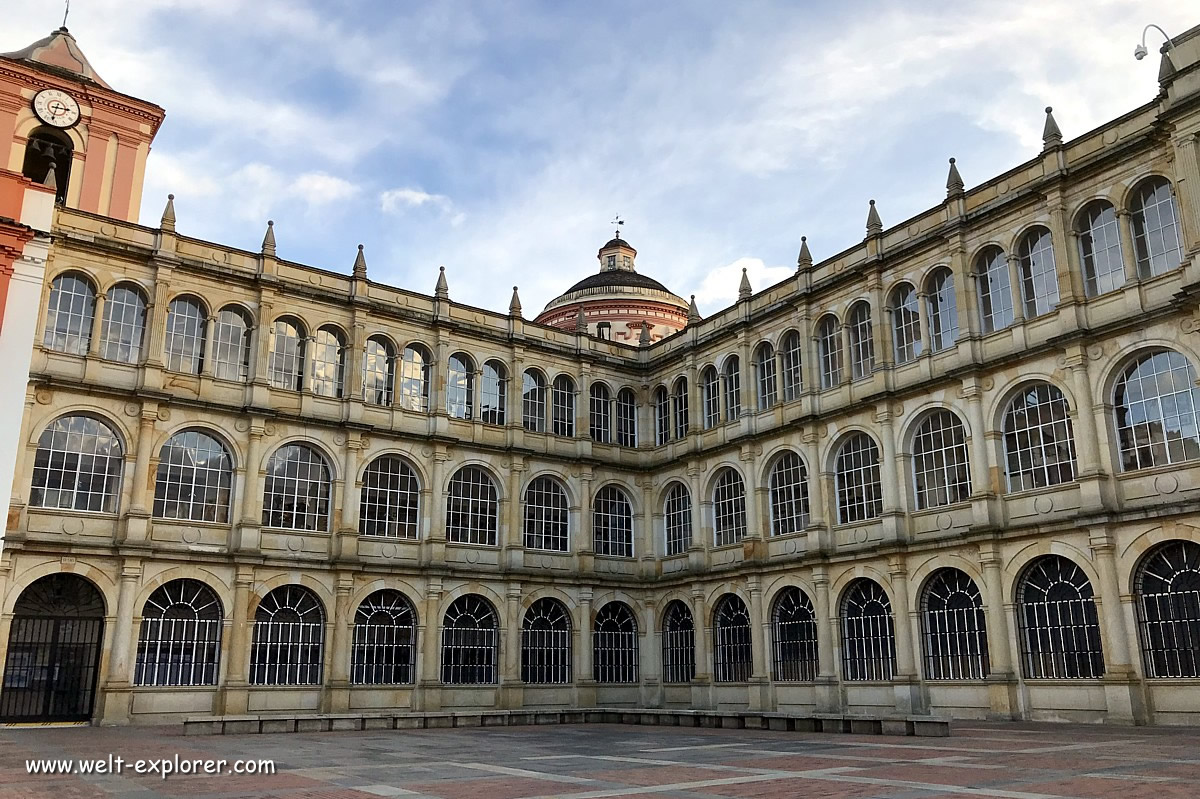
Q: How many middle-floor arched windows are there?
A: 14